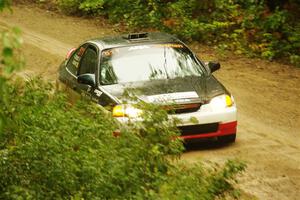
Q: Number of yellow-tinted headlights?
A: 2